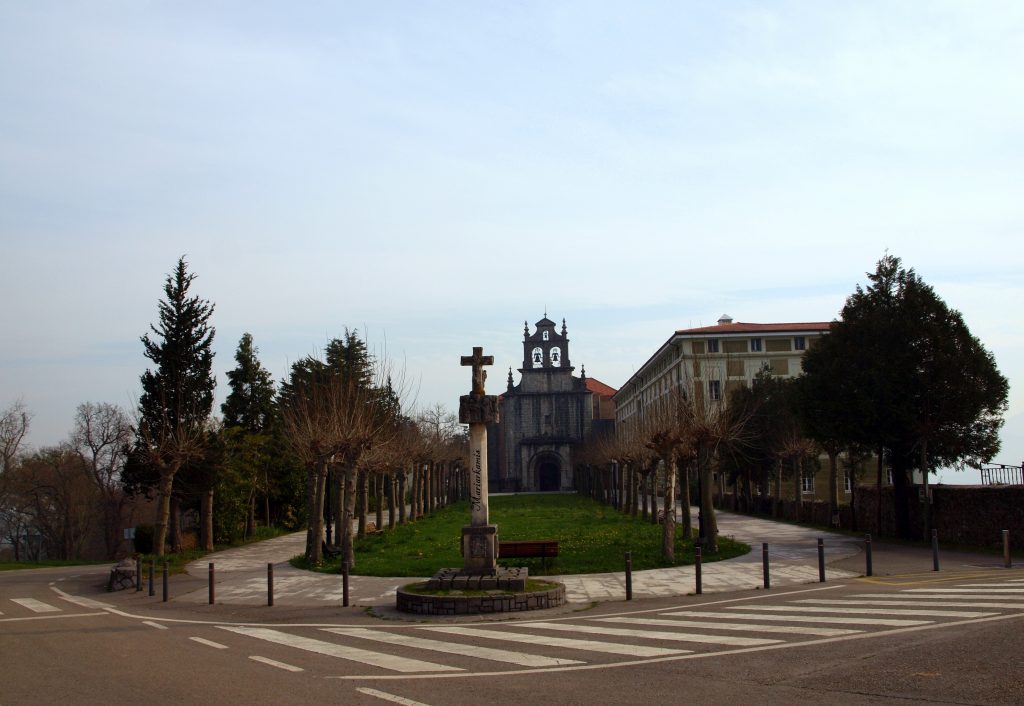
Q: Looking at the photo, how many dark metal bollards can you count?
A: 13